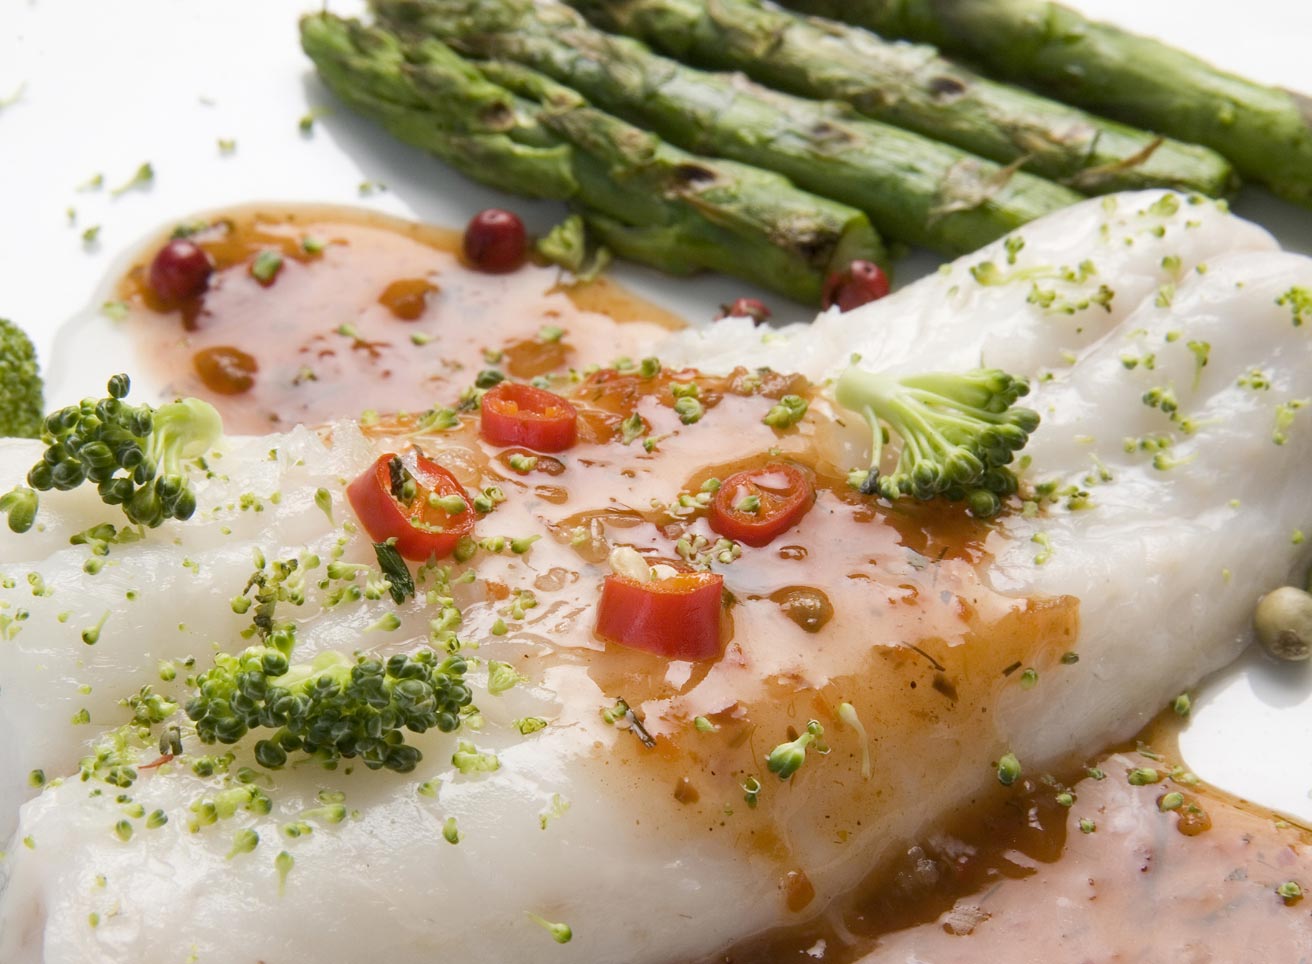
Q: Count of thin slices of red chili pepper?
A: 4